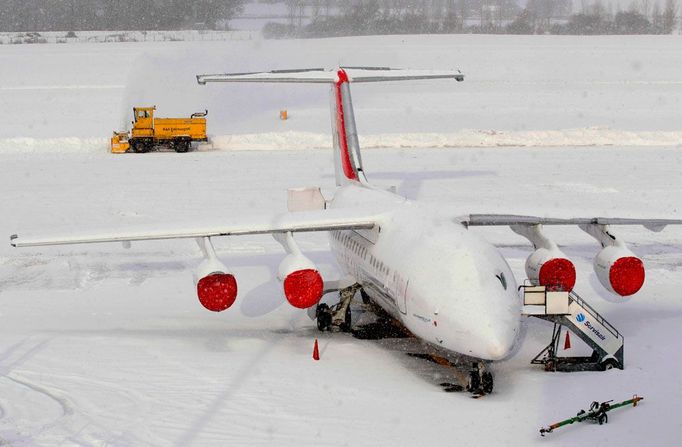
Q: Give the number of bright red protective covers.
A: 4